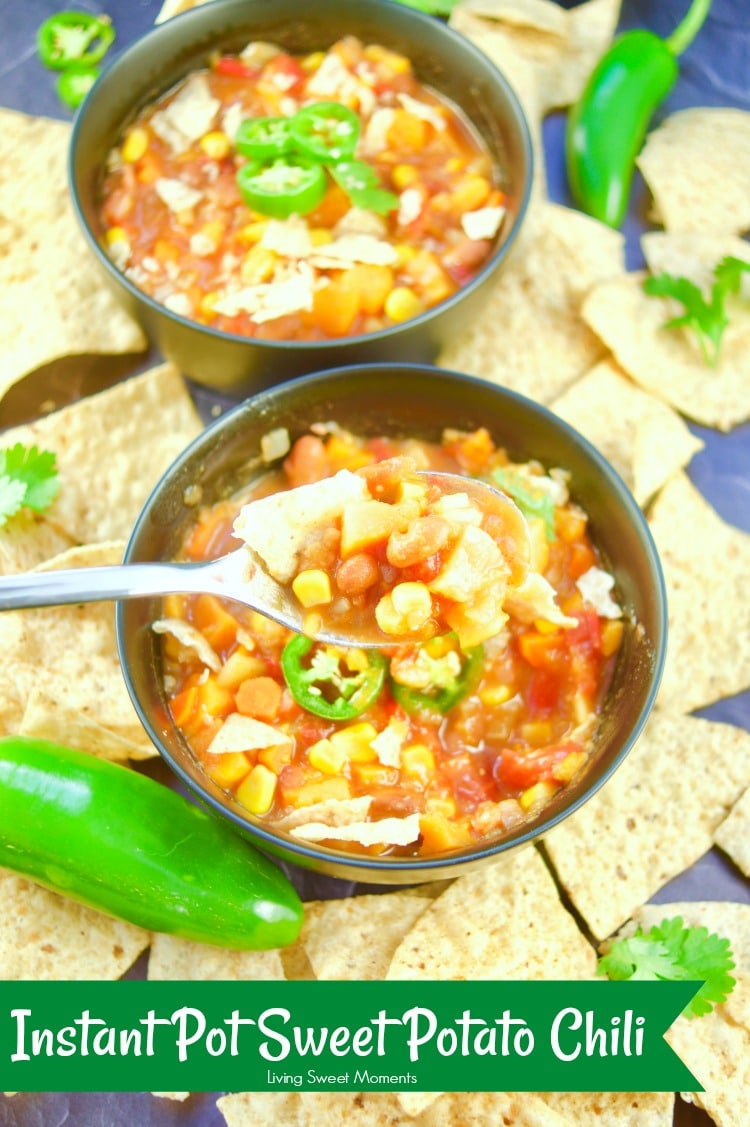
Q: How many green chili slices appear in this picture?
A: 7